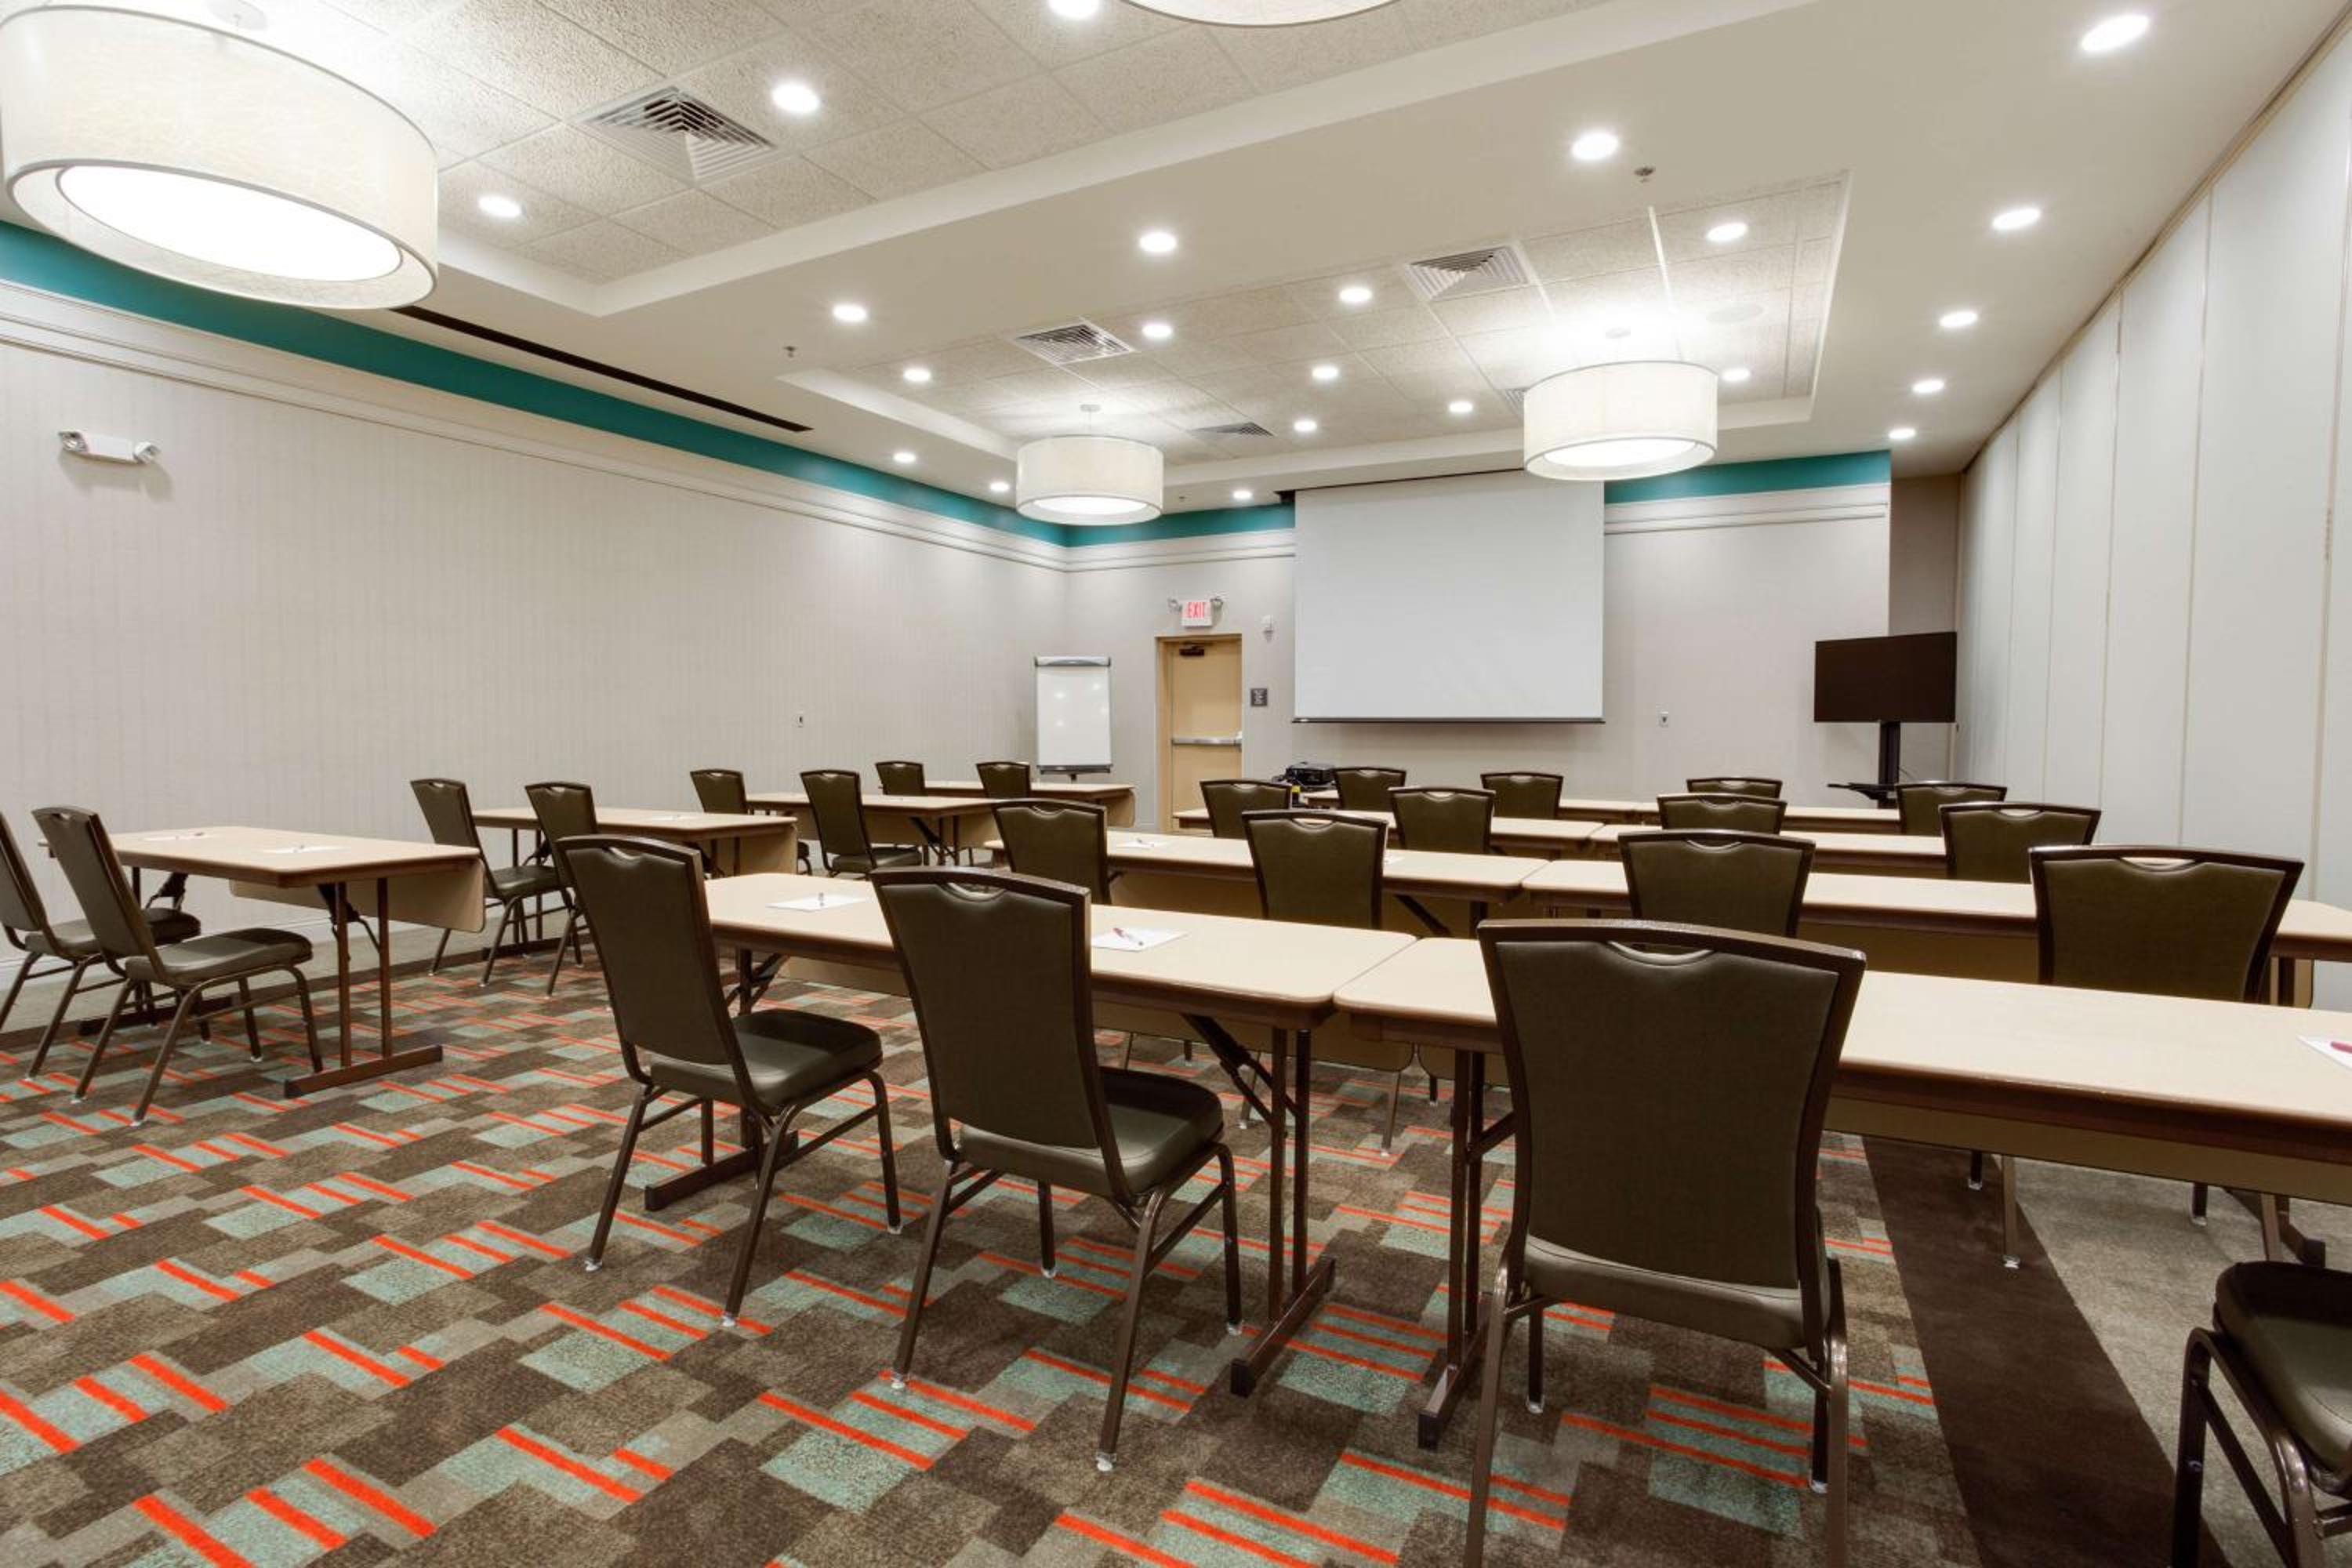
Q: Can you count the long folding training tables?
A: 12